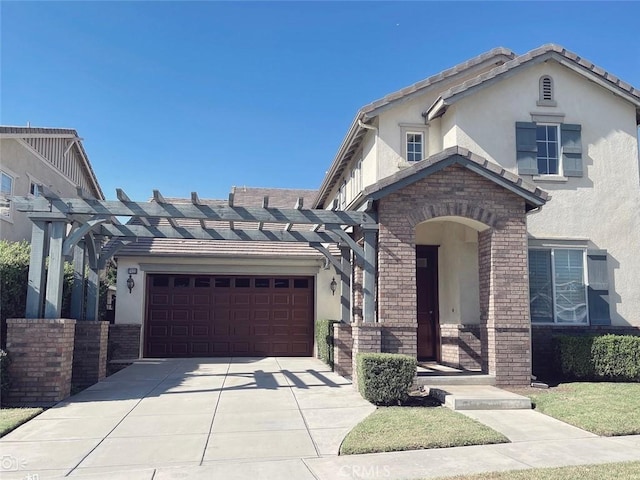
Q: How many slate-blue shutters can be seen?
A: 3